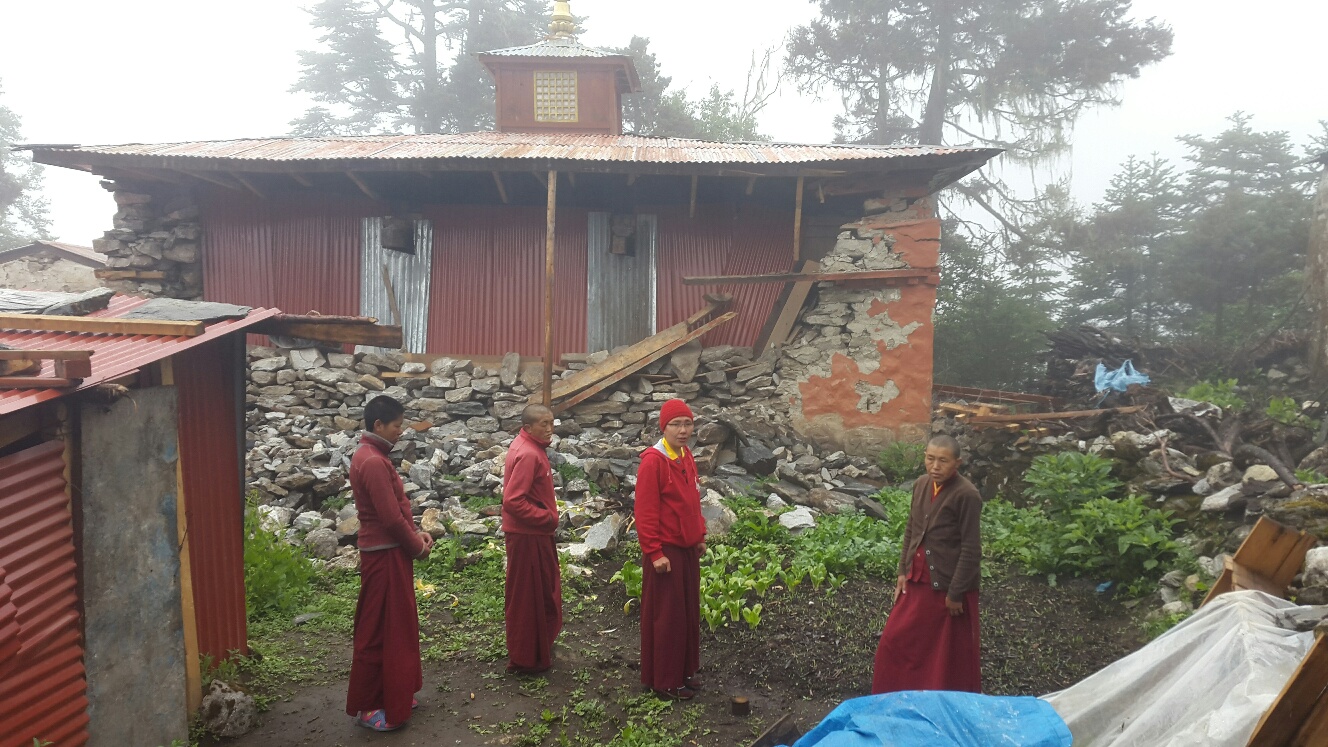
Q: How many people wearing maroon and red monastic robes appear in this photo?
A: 4